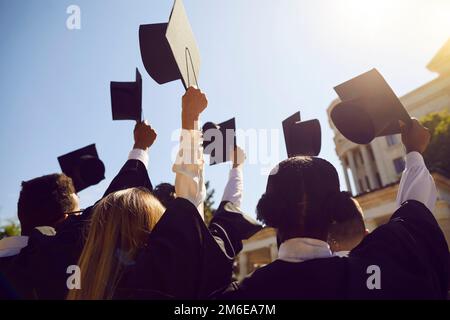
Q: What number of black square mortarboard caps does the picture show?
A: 6